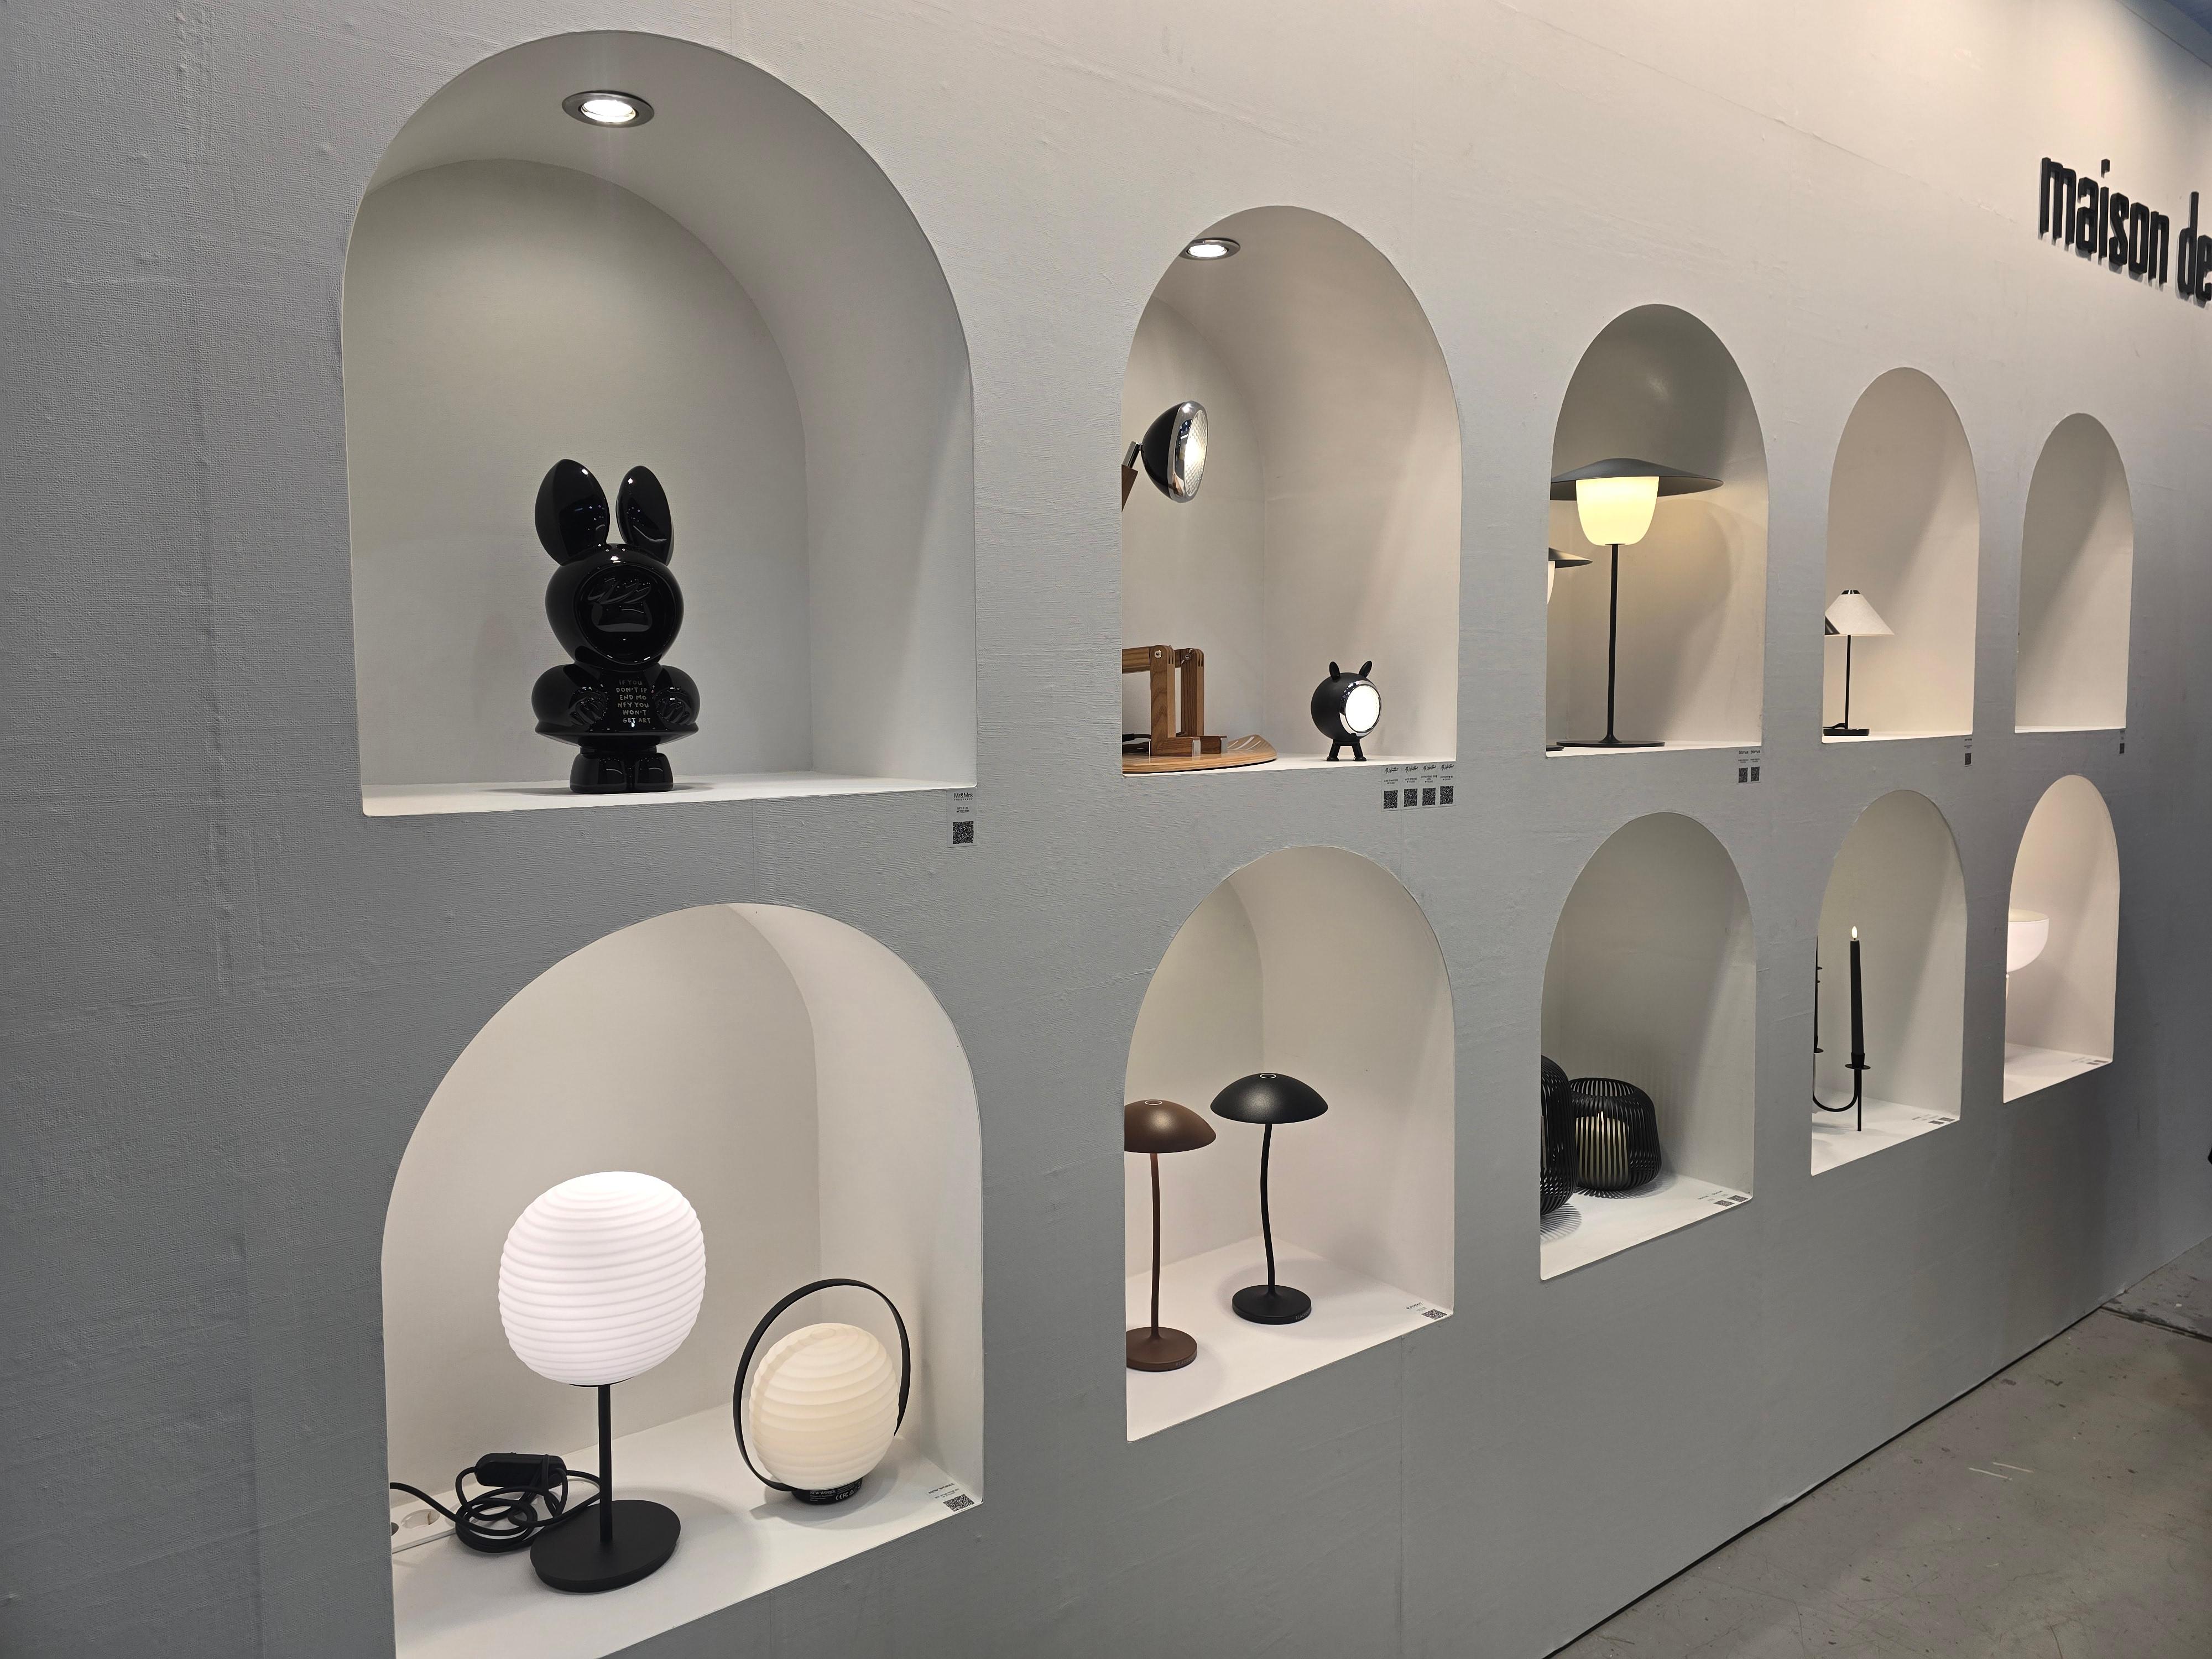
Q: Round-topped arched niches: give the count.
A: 10